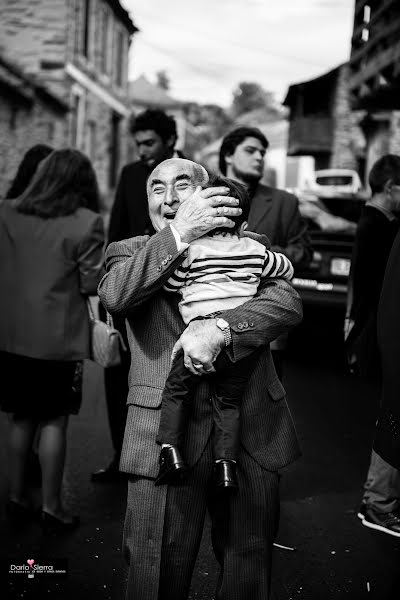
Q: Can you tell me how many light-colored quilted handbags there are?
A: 1